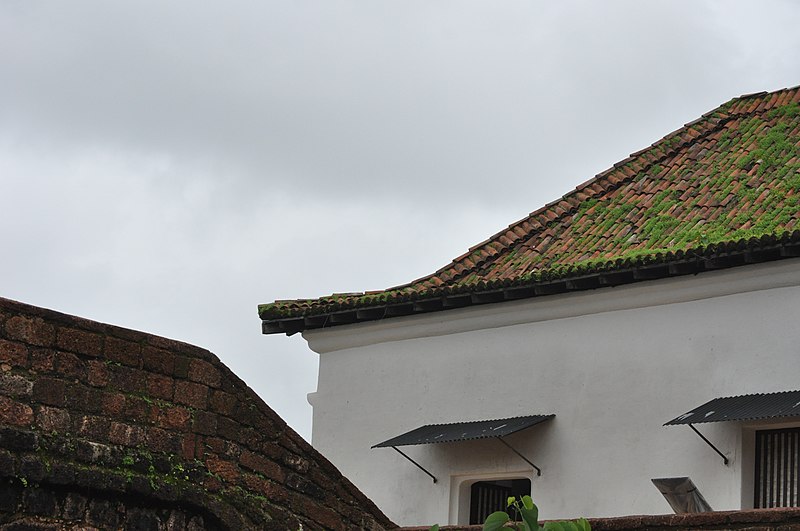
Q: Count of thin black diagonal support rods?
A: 3